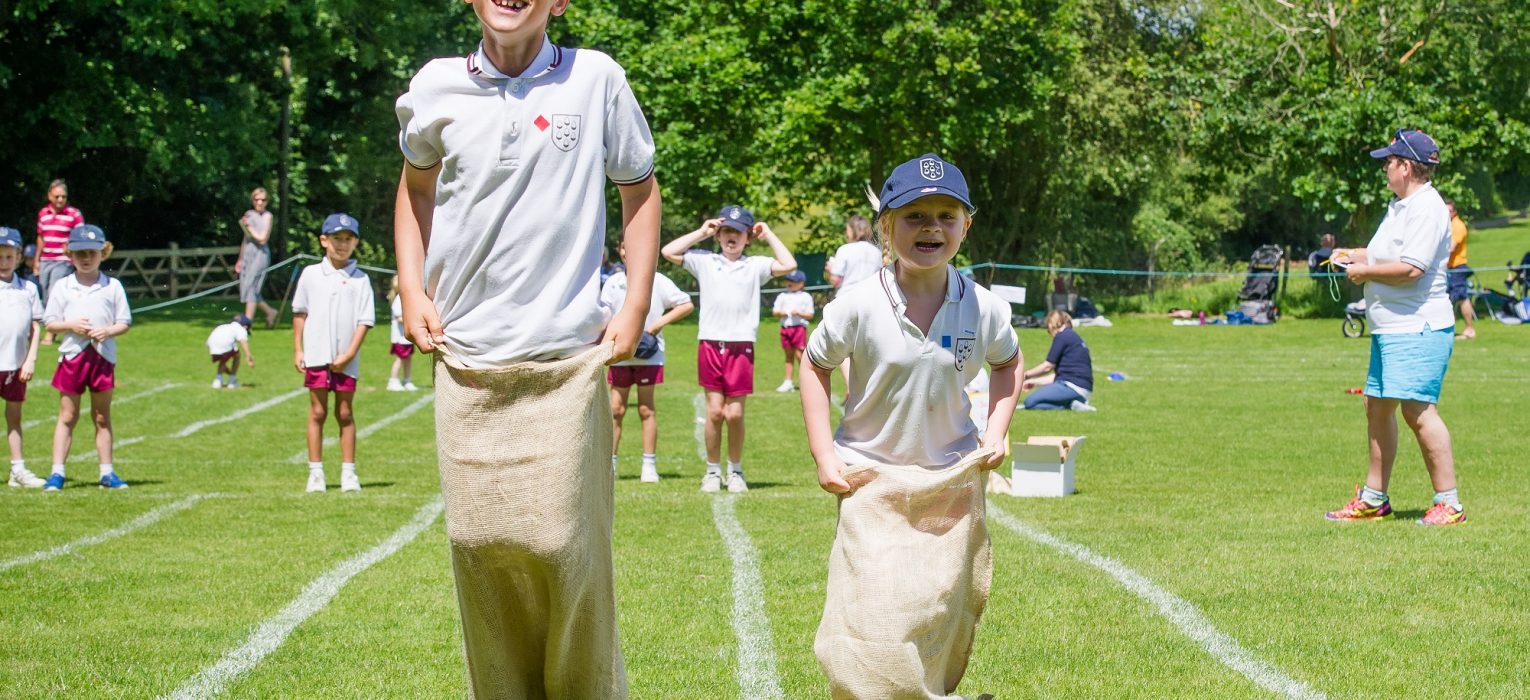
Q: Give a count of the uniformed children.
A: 10